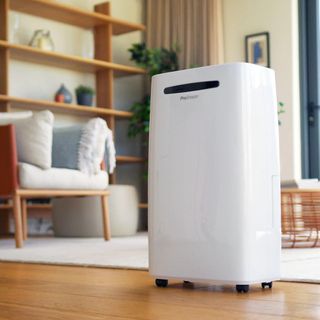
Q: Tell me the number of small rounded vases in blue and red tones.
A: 1